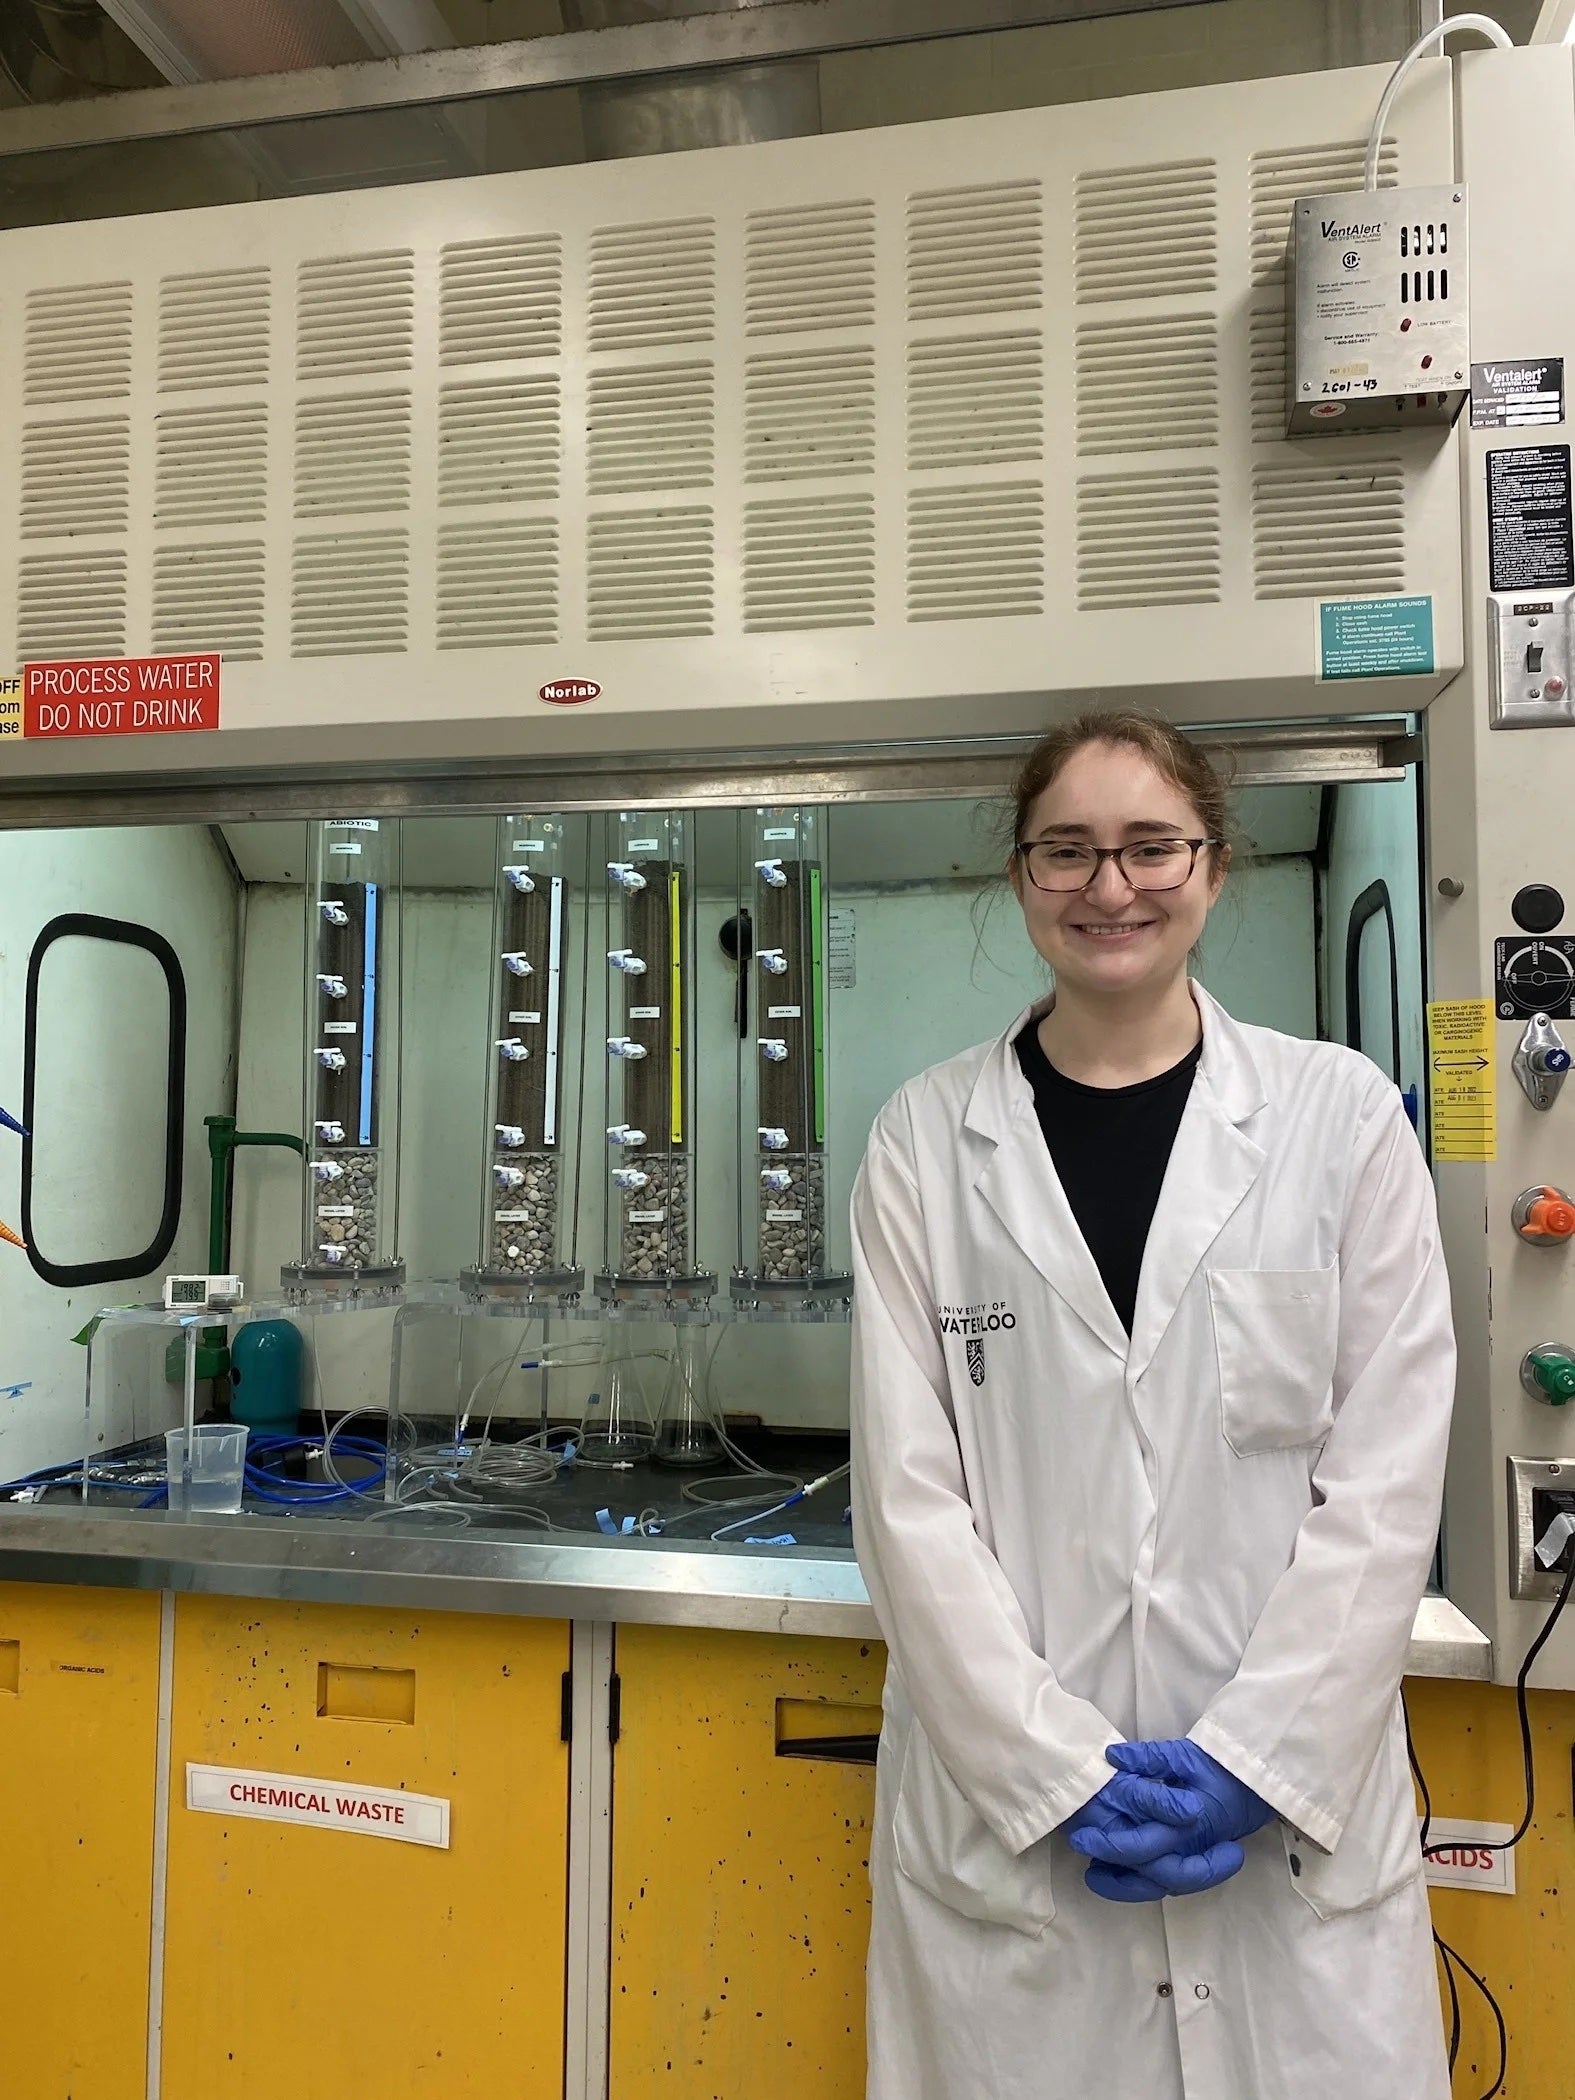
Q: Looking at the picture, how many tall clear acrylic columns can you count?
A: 4